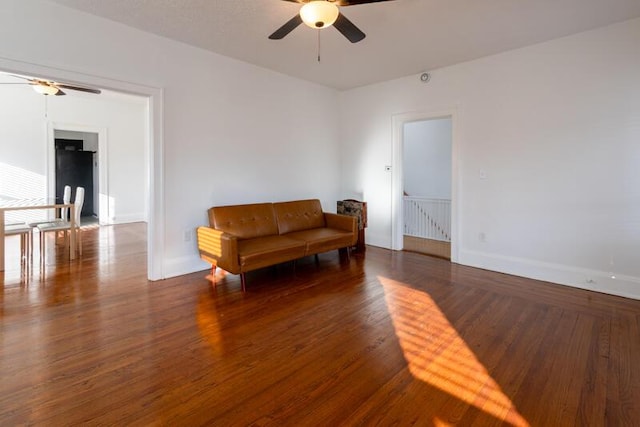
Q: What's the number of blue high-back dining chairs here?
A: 0